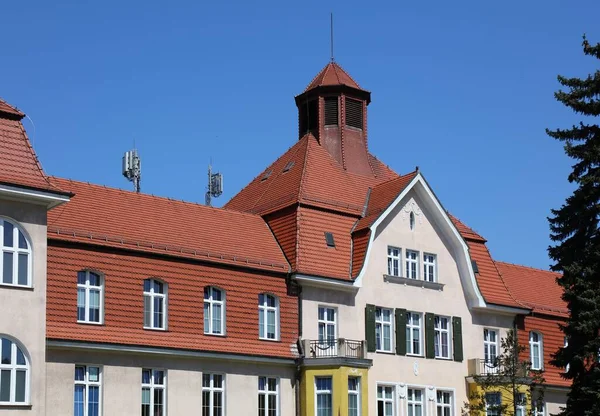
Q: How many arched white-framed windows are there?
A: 7